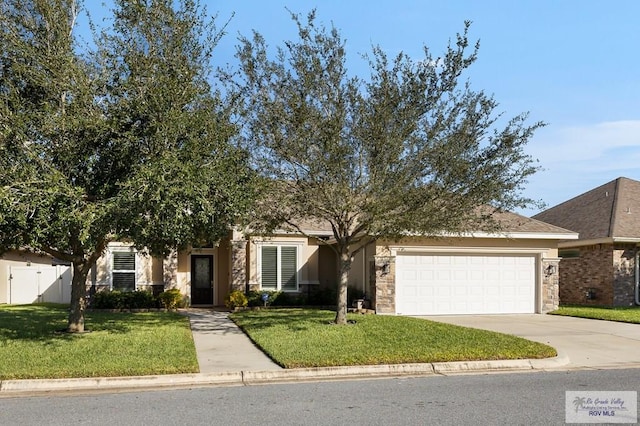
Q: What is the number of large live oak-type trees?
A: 2